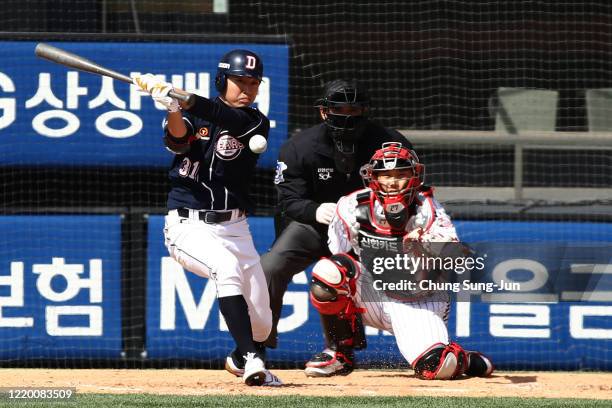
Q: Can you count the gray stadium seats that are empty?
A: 2